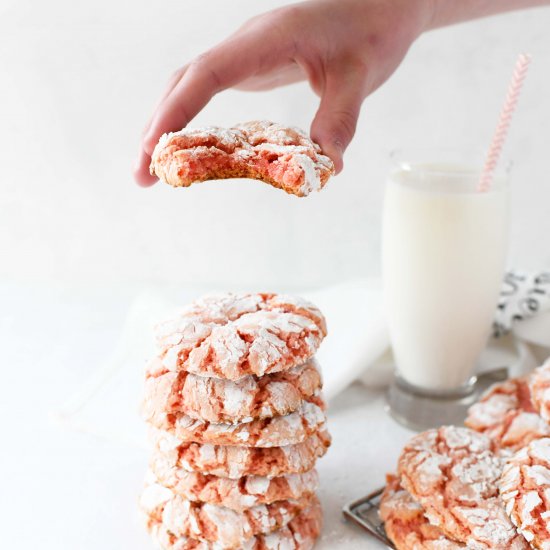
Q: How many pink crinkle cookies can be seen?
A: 13